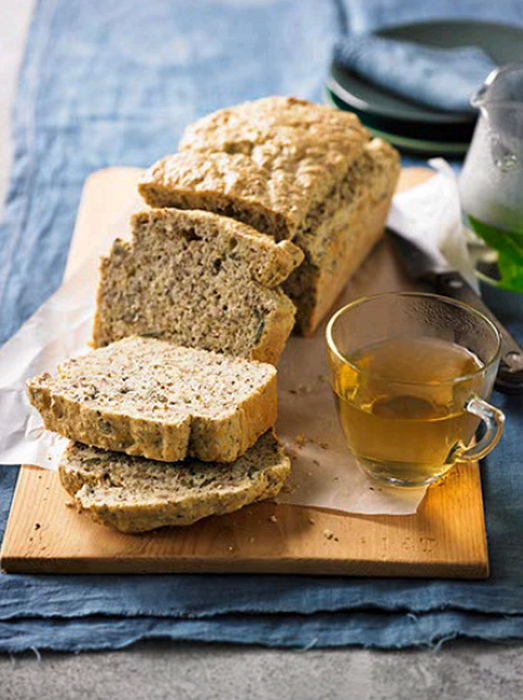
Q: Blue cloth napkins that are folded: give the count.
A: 1